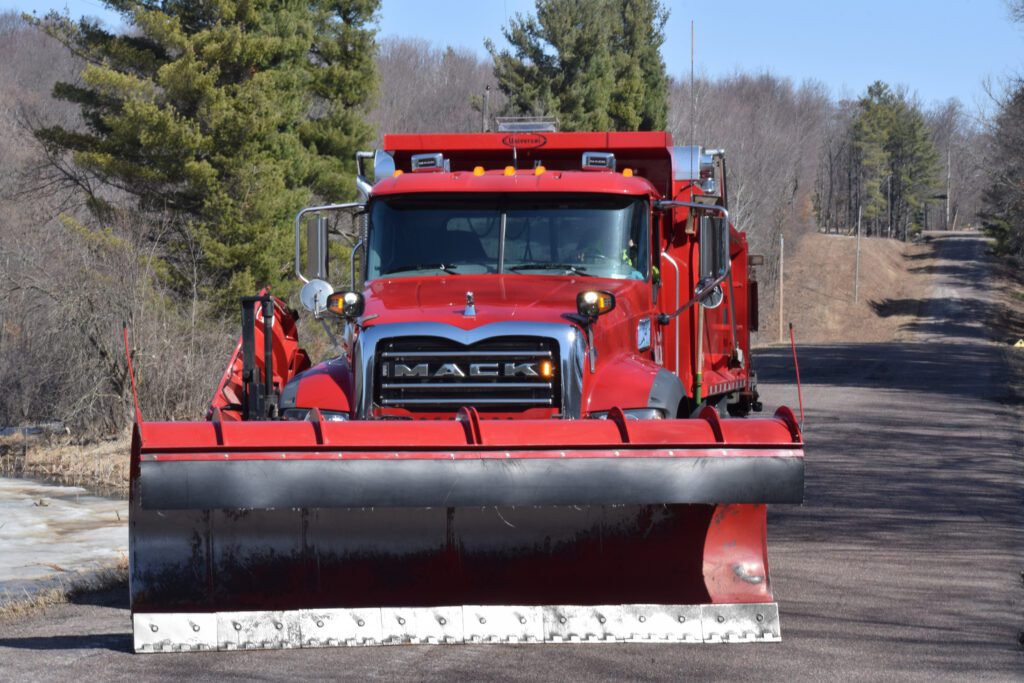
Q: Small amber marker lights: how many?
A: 5